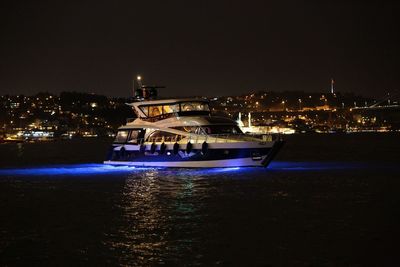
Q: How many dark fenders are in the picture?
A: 7